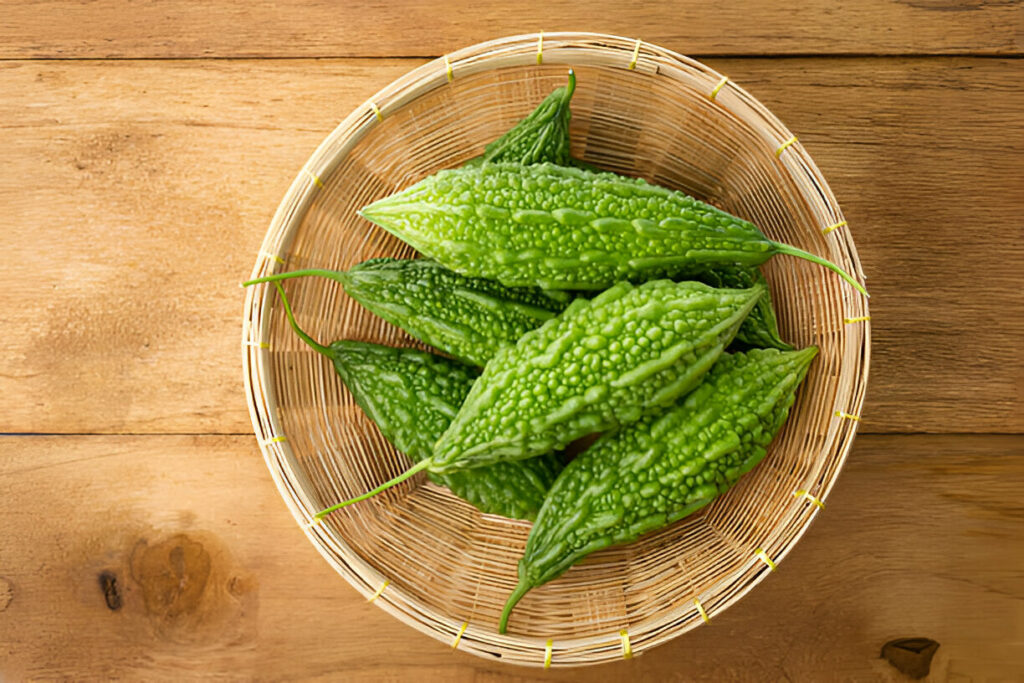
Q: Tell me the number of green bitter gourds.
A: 7